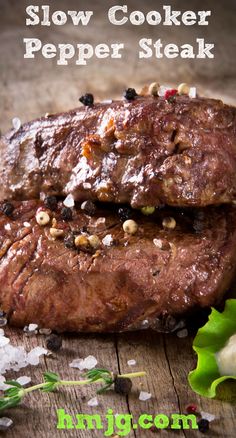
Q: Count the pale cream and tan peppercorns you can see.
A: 8